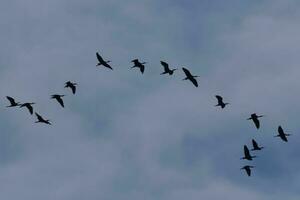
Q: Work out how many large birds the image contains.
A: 15